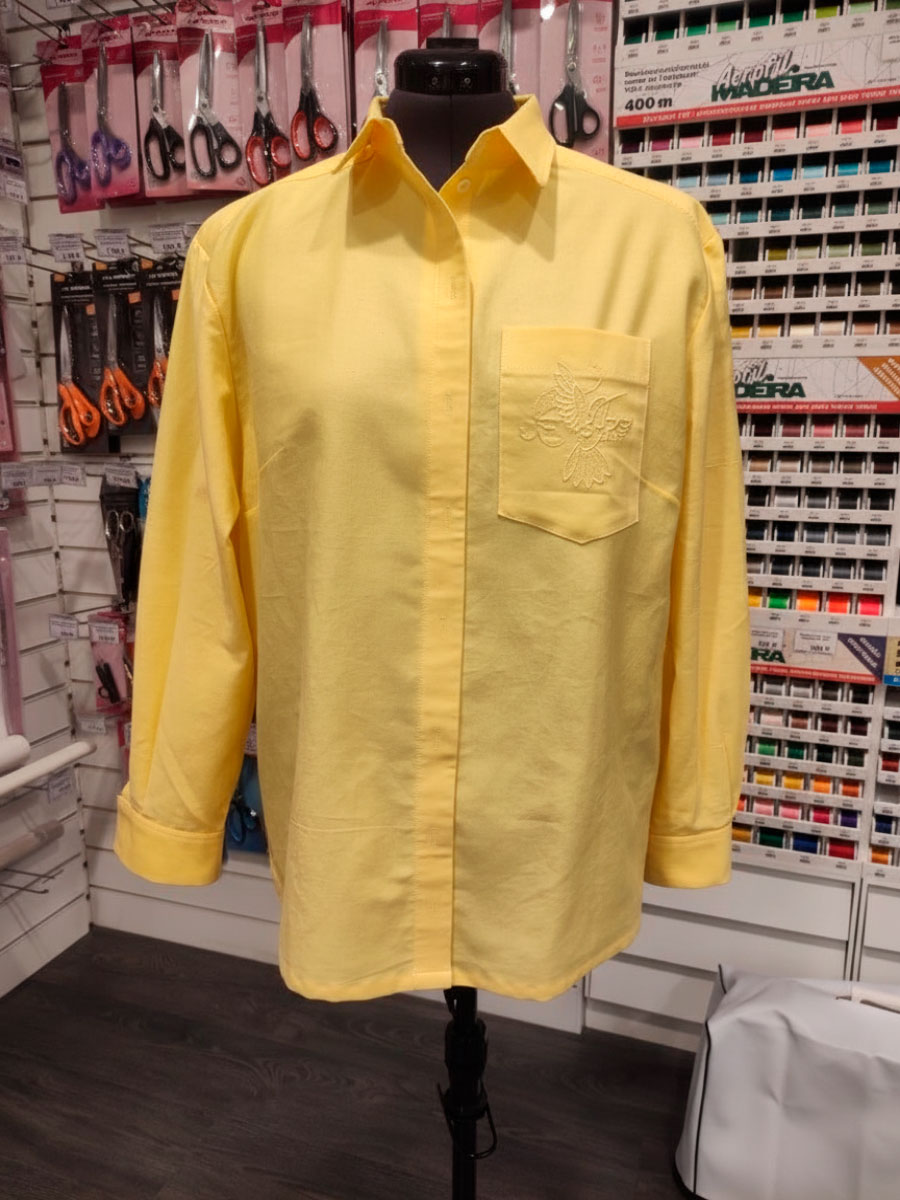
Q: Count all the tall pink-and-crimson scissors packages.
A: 10